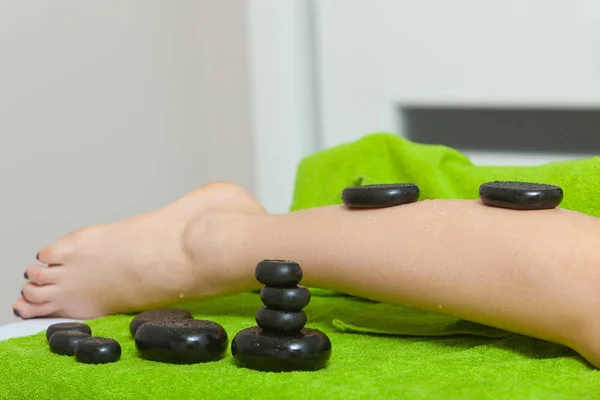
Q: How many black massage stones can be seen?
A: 11